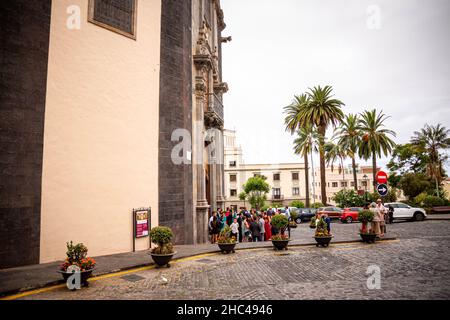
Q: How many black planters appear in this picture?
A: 6